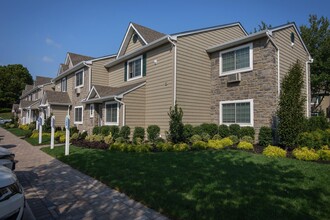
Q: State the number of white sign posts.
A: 3